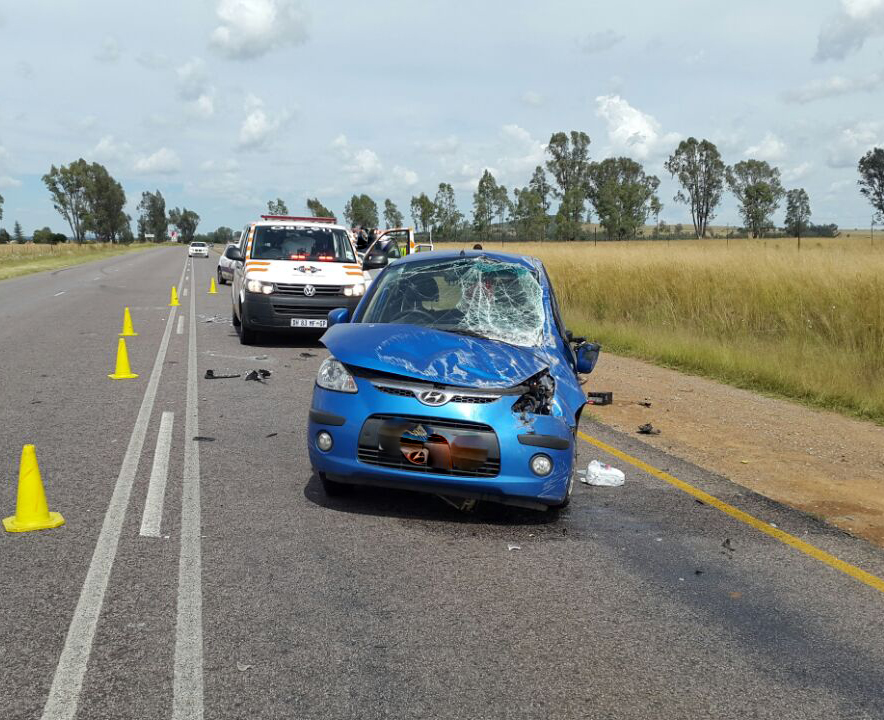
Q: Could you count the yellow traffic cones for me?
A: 5